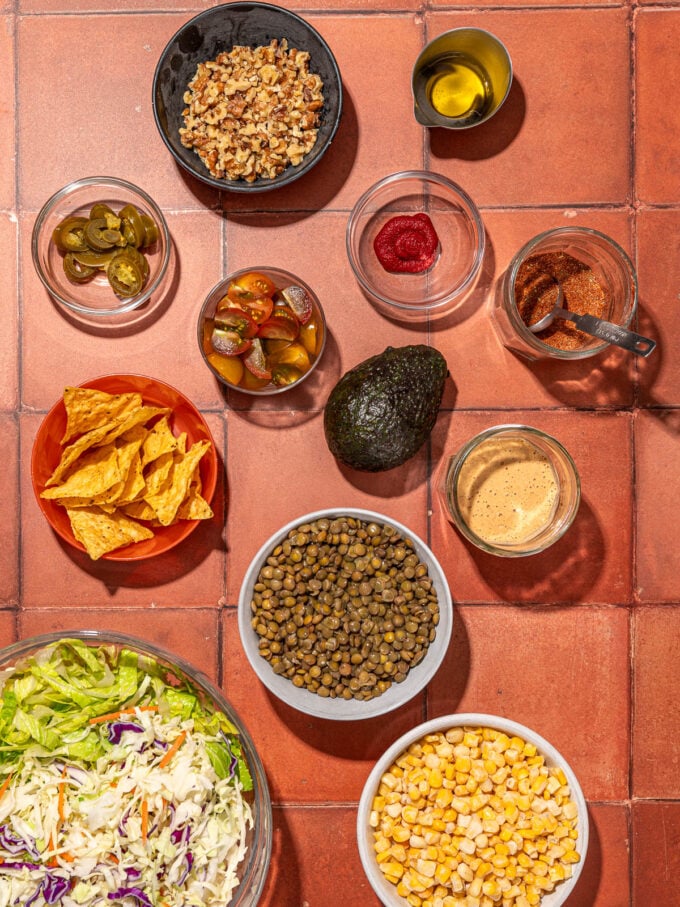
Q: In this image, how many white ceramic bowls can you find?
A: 2